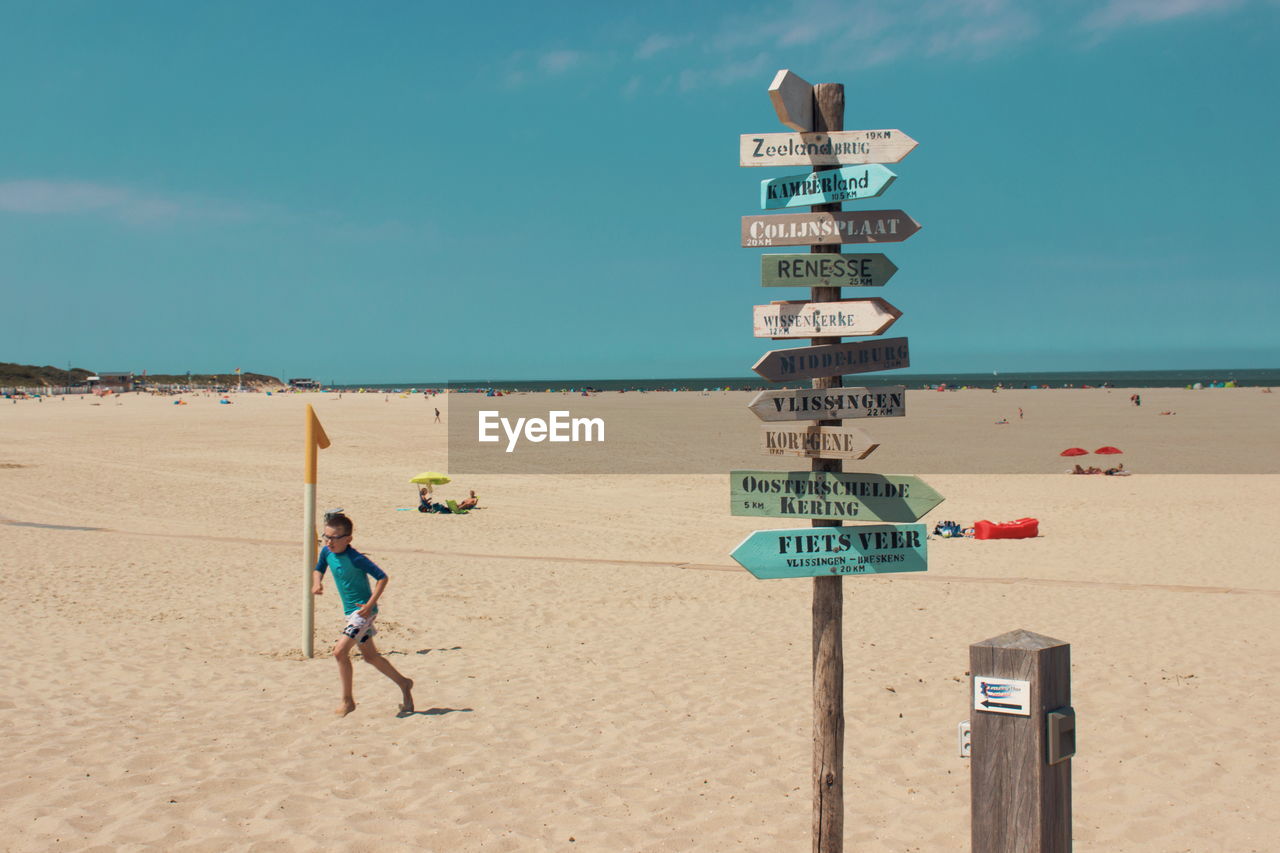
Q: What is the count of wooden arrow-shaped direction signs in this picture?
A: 11